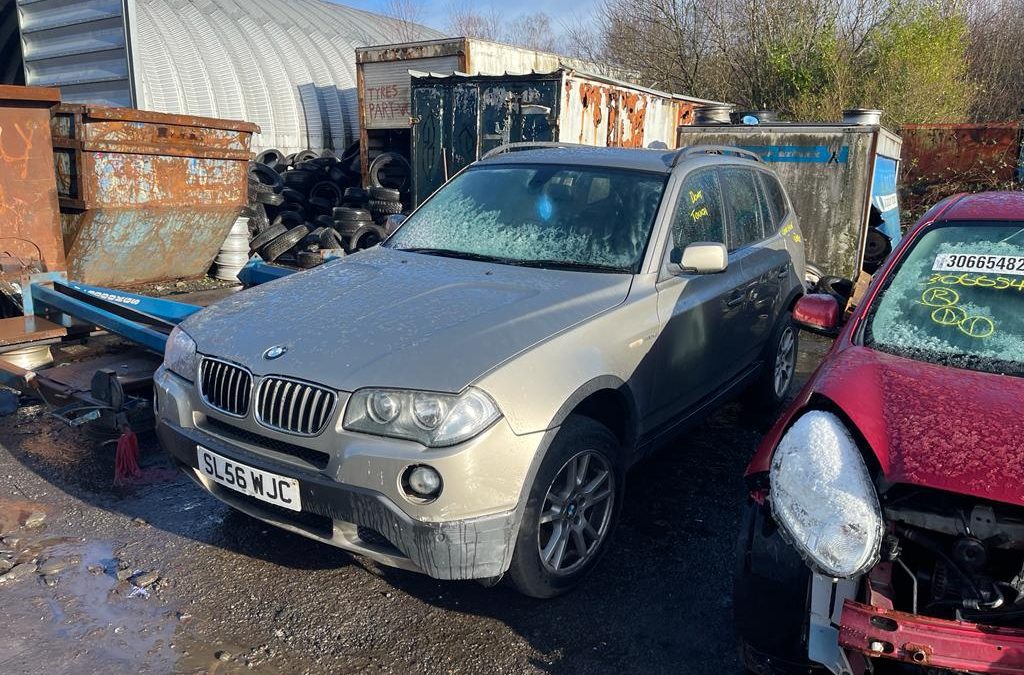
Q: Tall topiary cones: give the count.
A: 0